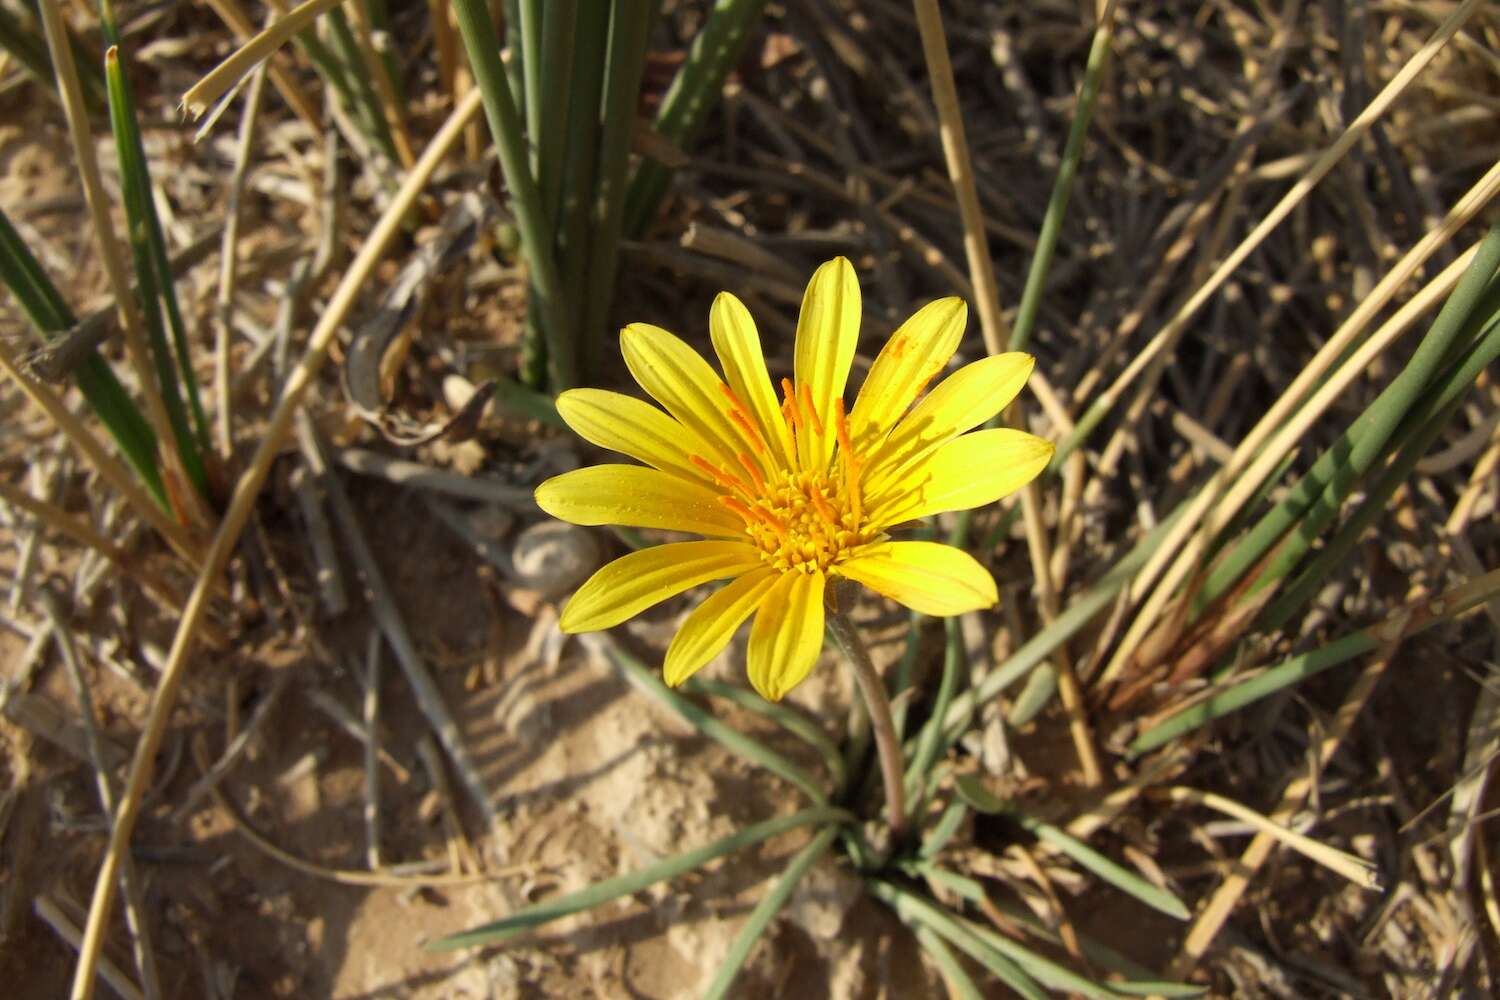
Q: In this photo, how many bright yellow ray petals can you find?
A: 12